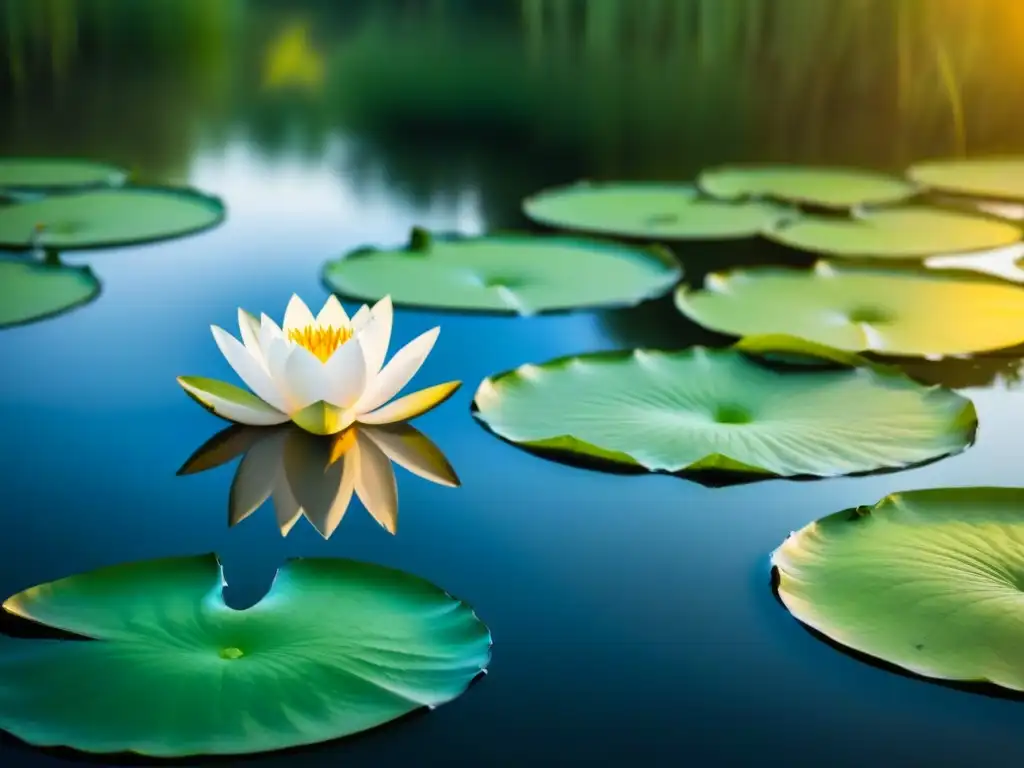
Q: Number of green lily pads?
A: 12